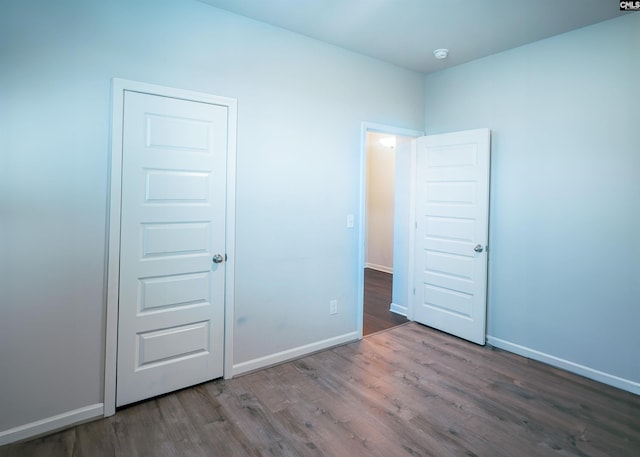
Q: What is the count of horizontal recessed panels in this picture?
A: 10